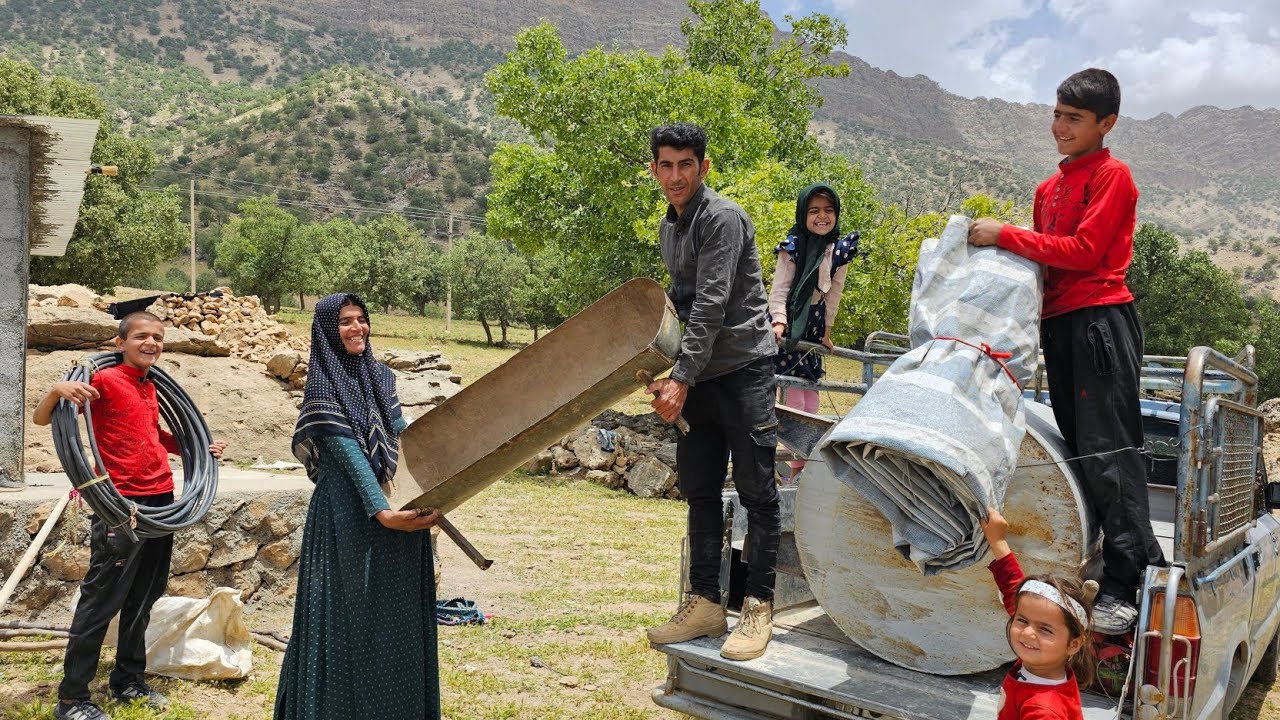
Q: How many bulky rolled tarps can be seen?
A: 1